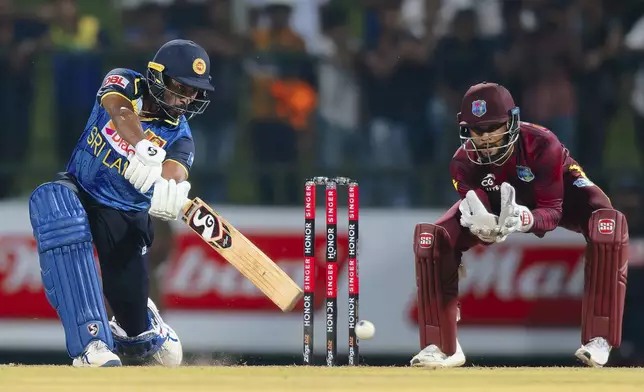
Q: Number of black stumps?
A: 3